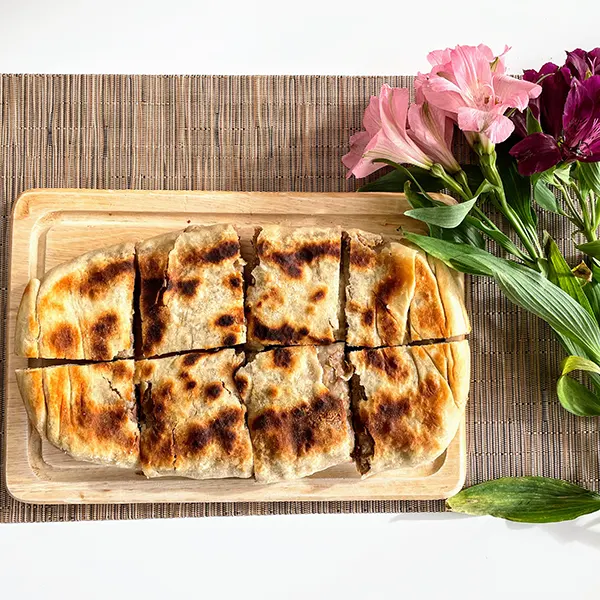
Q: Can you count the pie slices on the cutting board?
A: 8